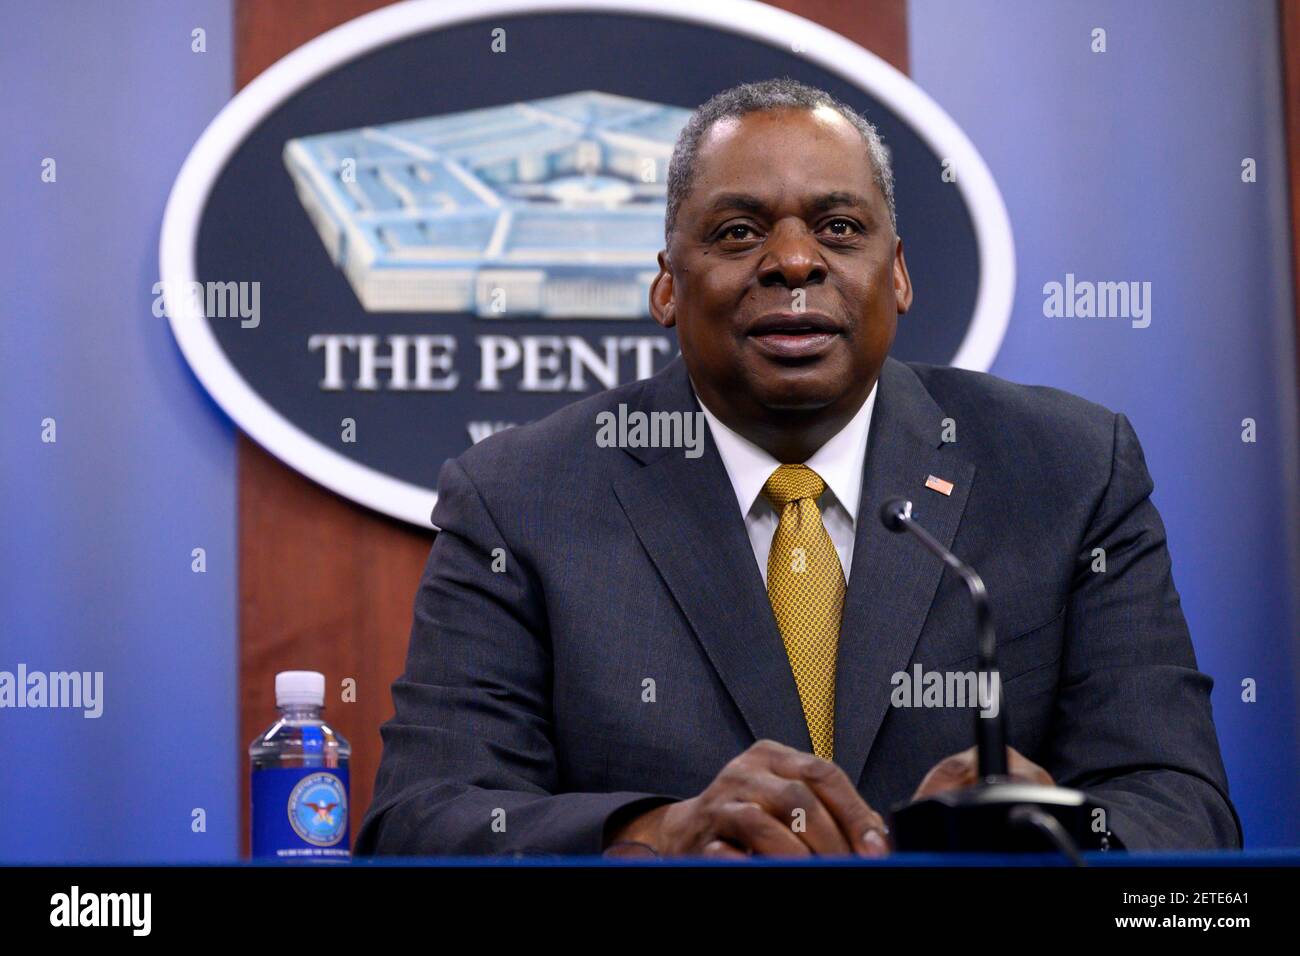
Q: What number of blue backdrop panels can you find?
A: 2